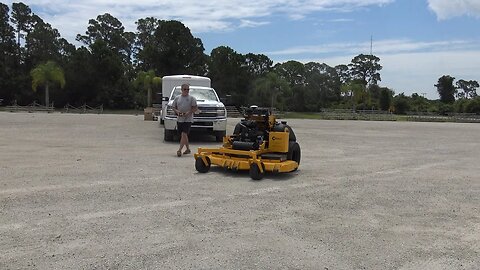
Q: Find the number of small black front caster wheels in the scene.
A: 2